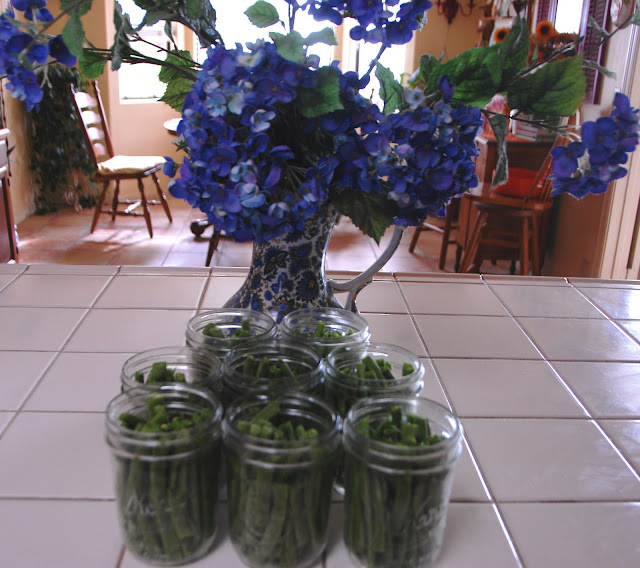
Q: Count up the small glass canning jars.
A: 8